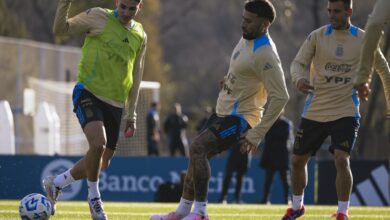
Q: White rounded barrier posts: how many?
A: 3